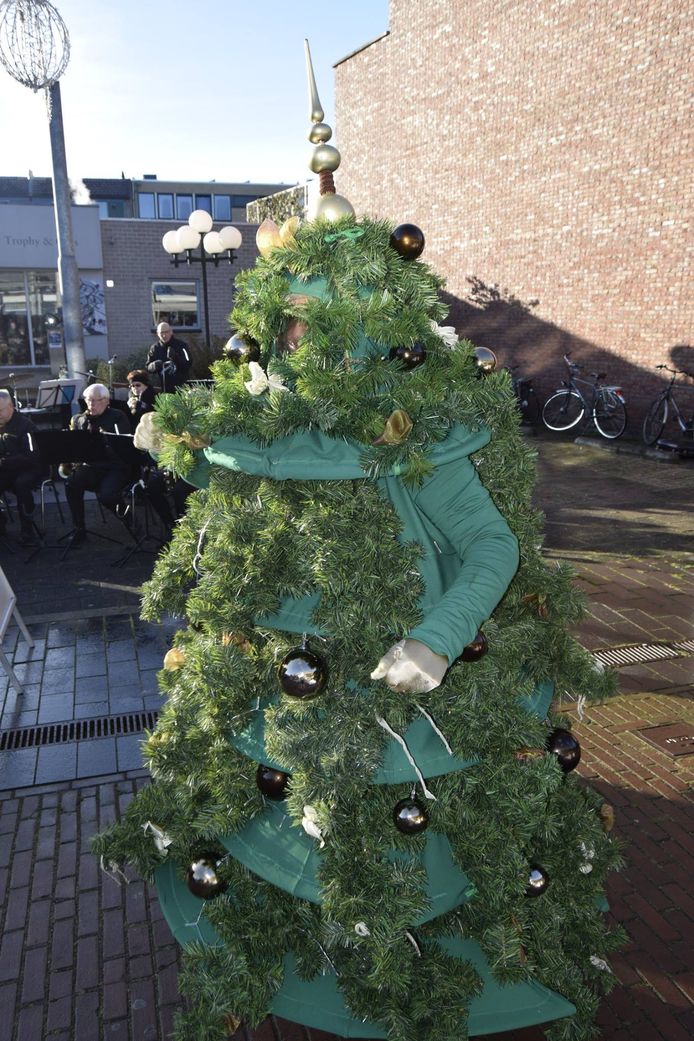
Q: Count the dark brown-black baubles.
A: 11